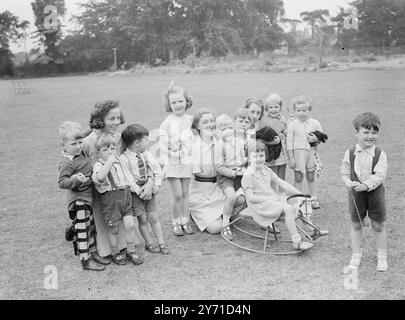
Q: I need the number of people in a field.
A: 13